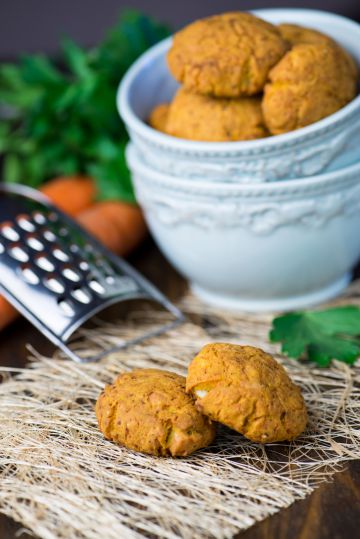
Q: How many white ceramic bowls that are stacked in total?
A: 2